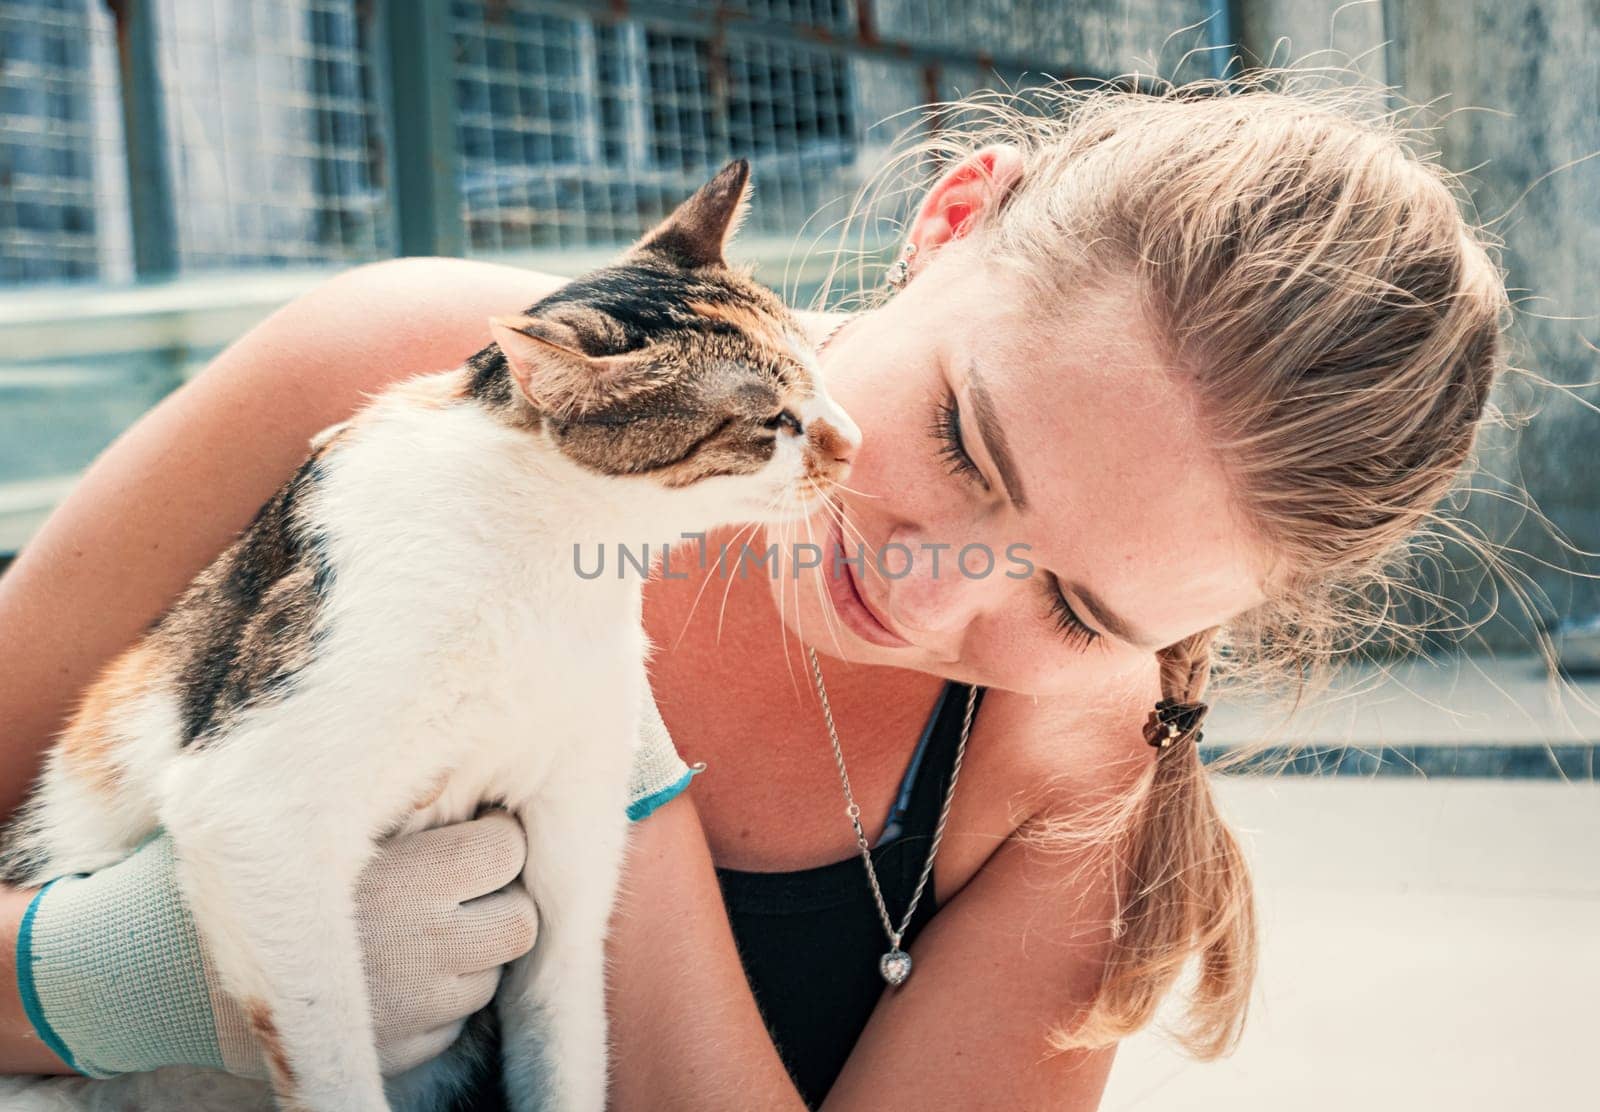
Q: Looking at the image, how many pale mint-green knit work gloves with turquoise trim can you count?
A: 2